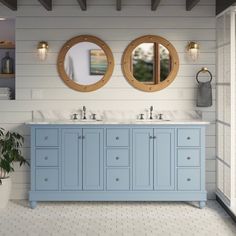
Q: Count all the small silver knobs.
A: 13